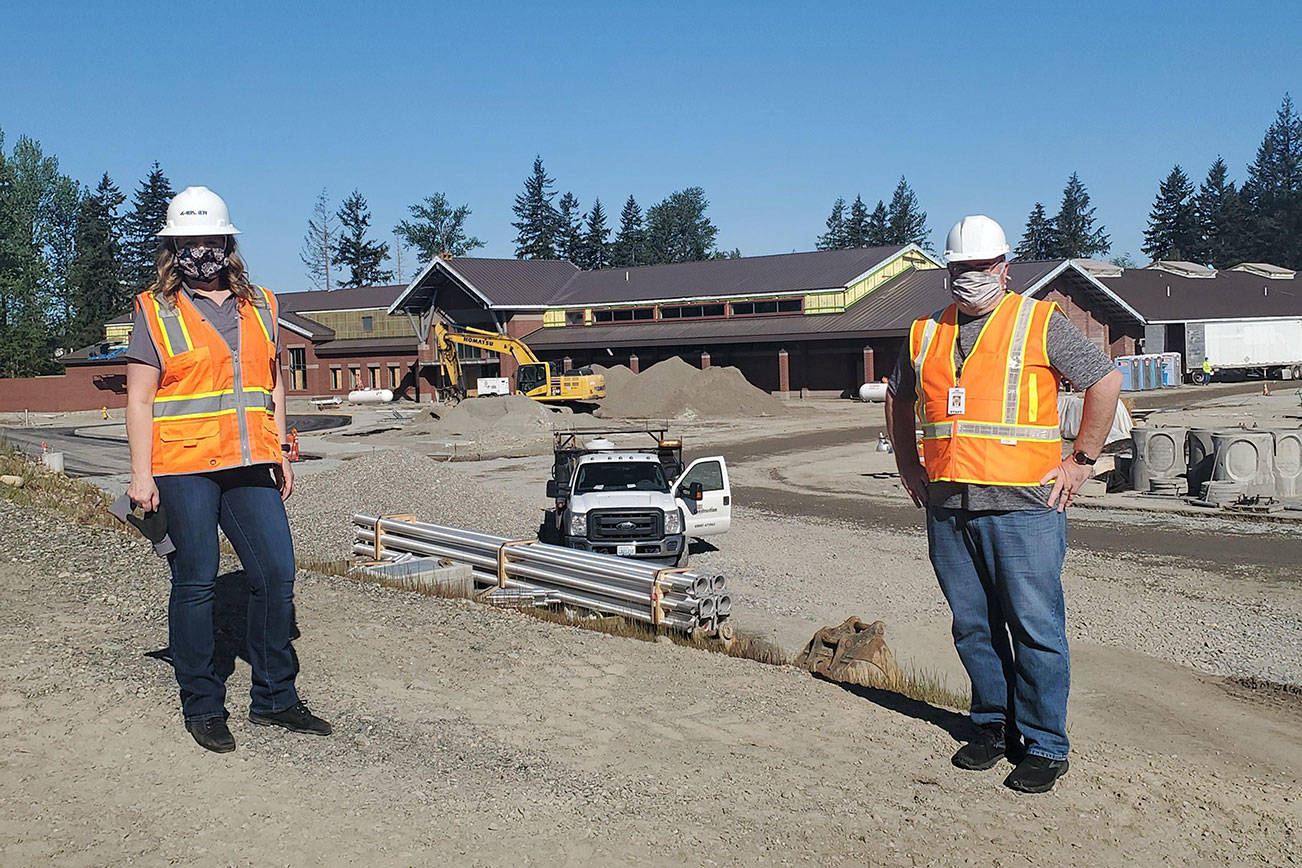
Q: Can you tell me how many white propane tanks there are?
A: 2